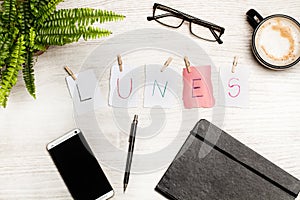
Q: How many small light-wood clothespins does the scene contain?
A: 5